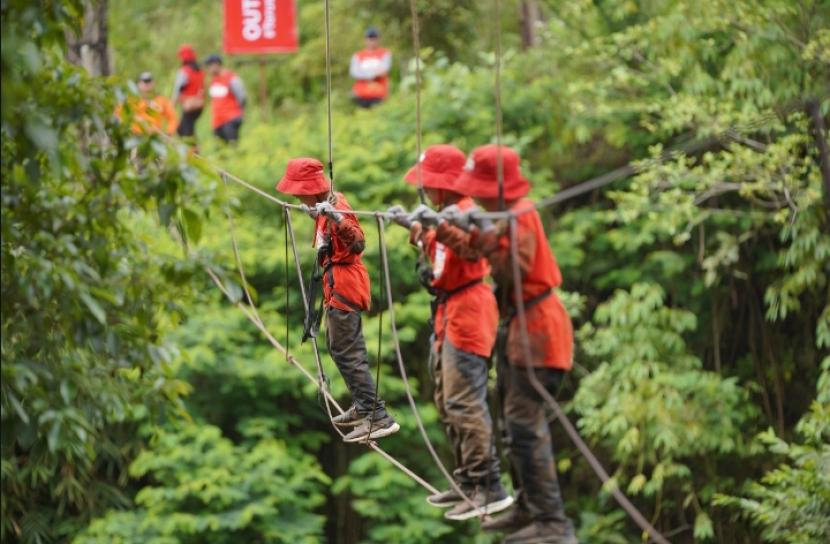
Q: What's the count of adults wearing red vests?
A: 3